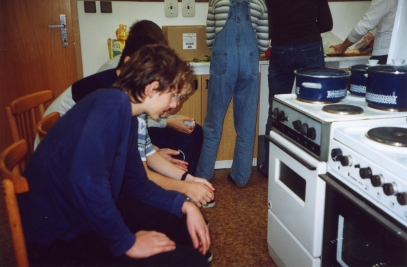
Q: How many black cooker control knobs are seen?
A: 11